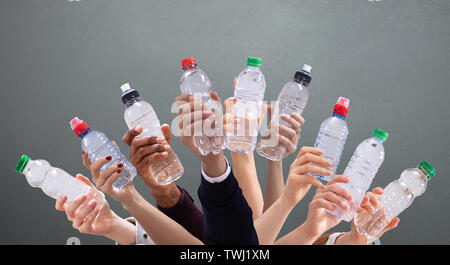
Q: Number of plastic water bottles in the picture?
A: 9